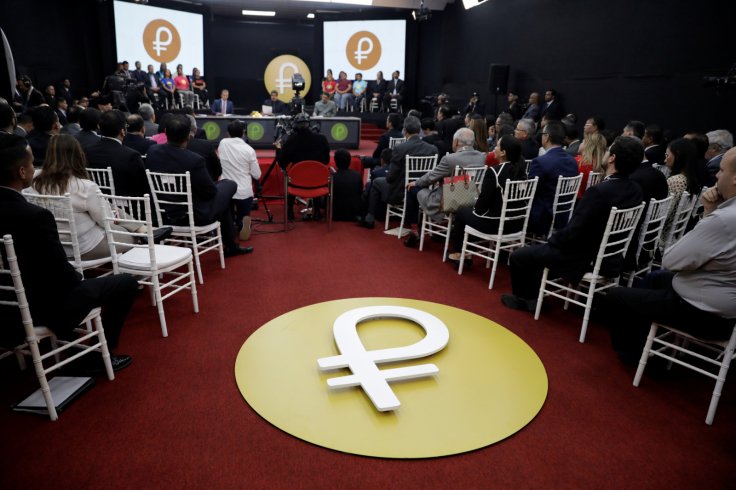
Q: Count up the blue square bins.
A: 0